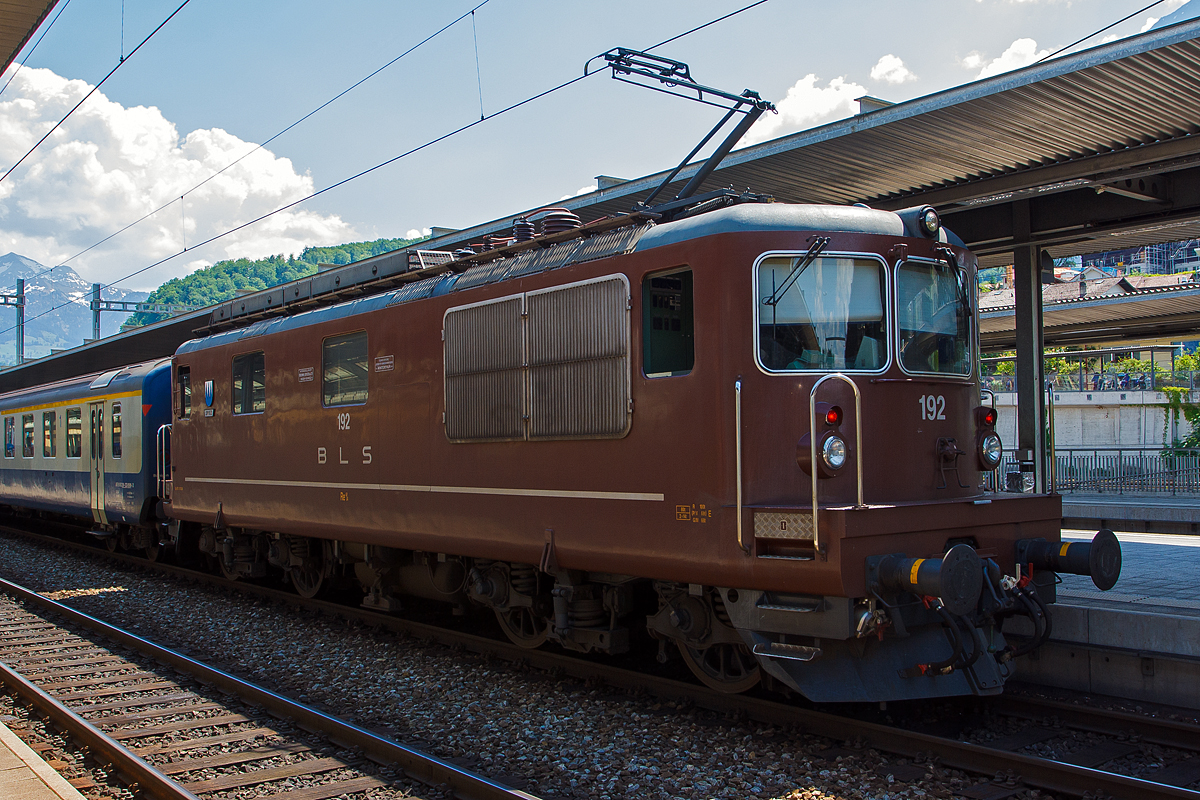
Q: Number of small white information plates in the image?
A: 2